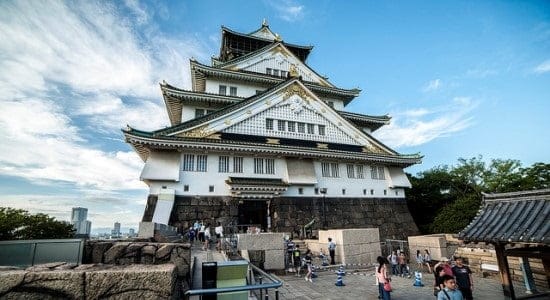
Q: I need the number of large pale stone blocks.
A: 3